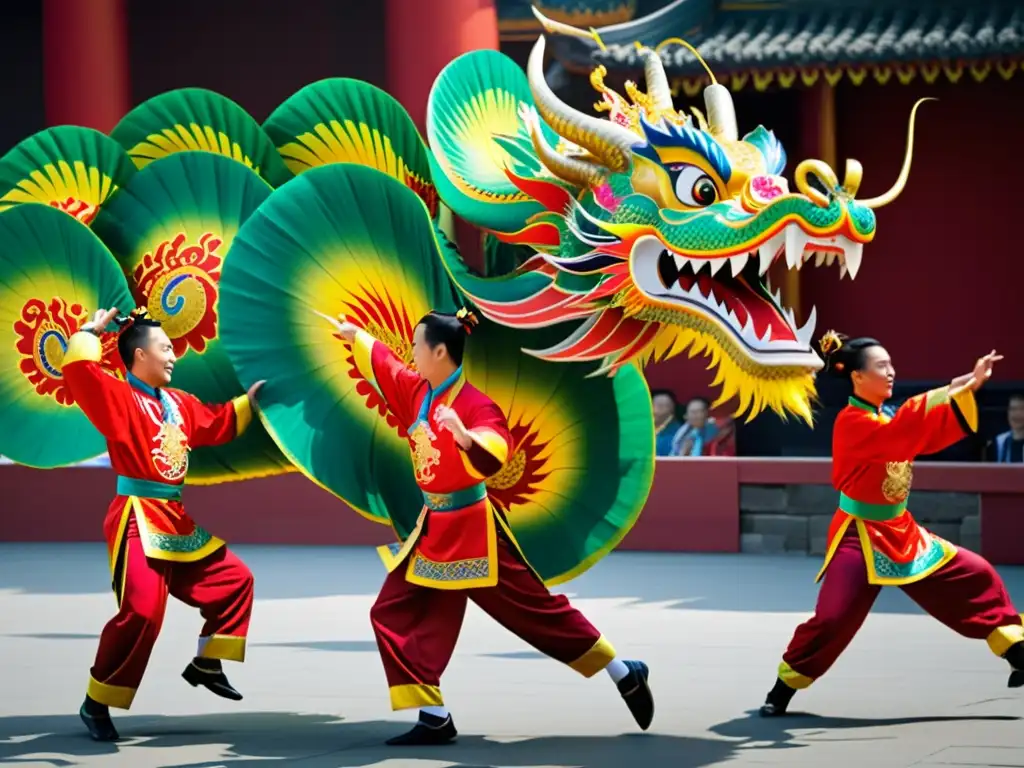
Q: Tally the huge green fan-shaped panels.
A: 8